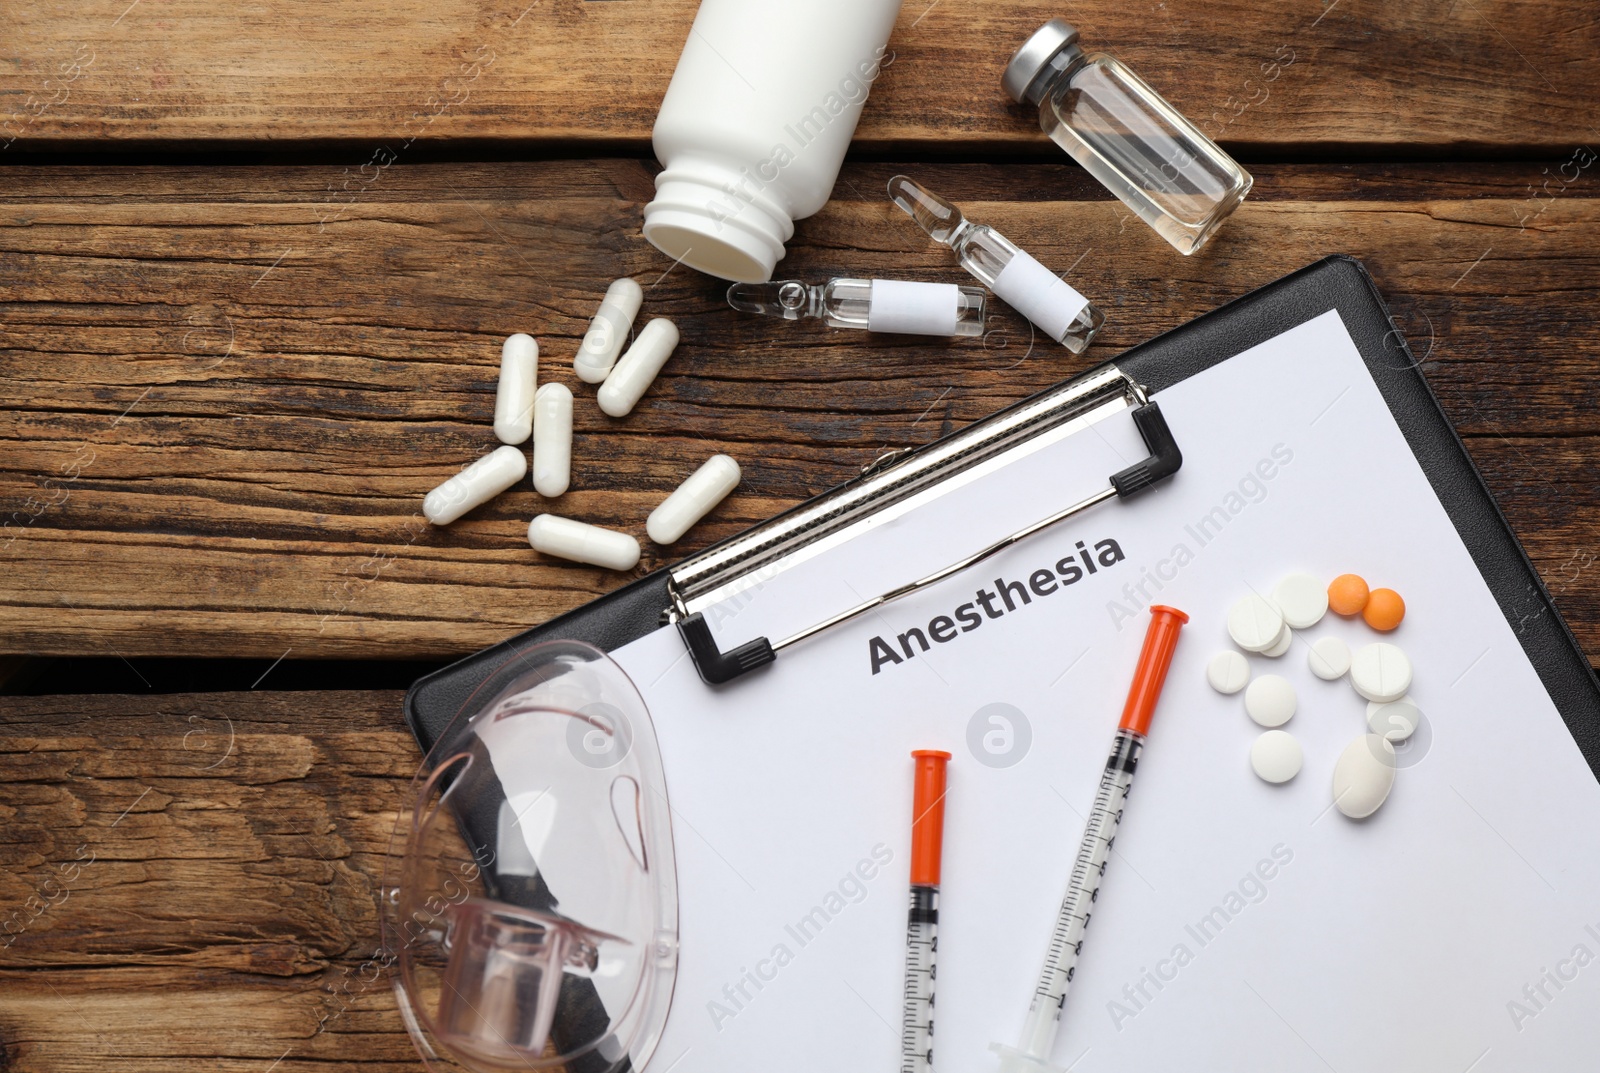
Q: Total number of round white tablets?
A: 9